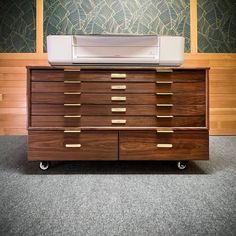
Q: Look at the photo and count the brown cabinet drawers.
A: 7